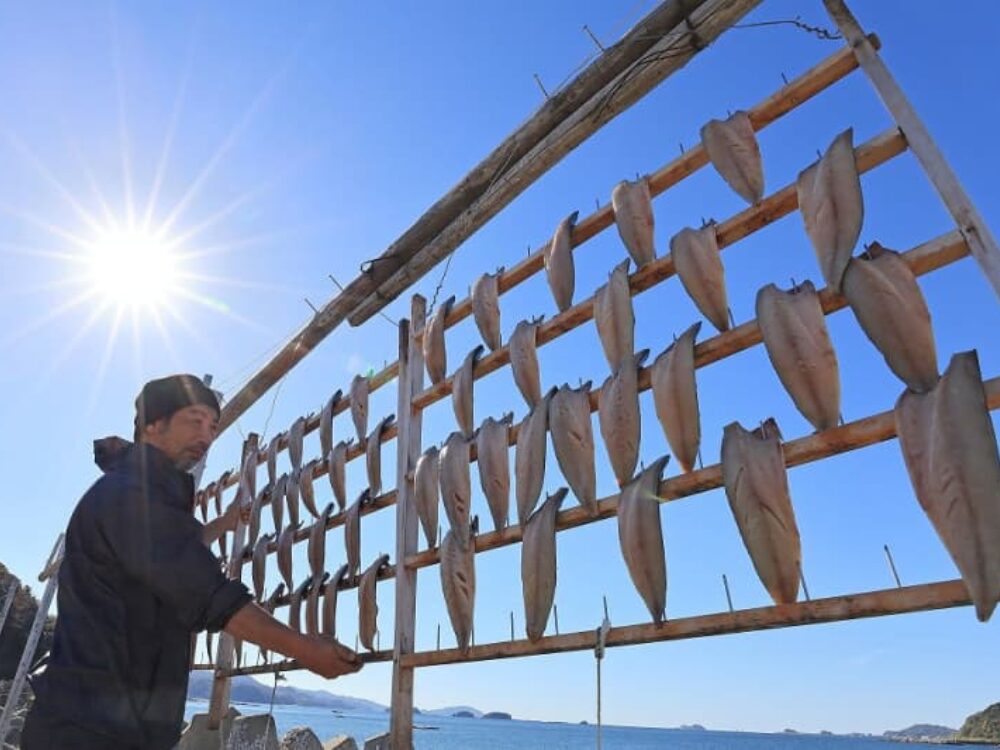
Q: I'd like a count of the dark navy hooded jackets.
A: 1